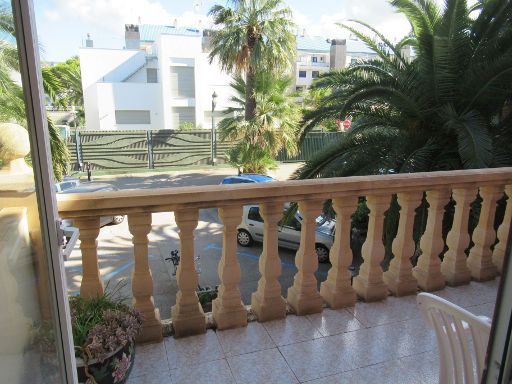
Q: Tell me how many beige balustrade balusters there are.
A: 13